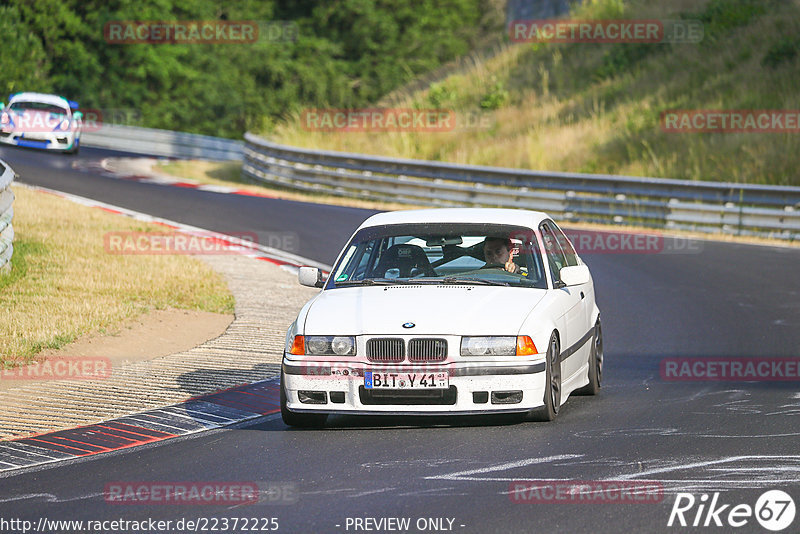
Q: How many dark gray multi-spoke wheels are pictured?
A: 2